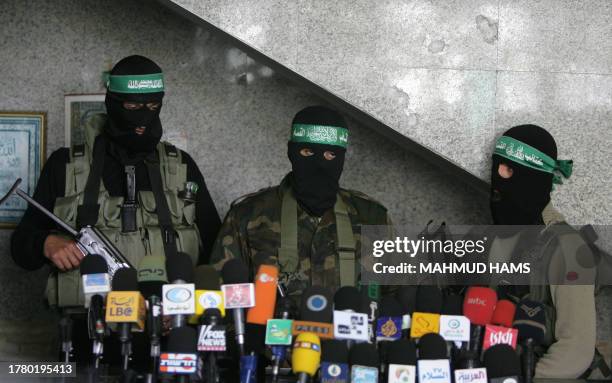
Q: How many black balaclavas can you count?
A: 3